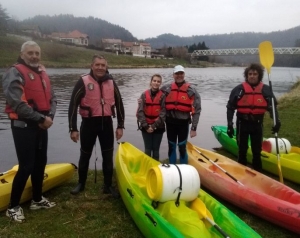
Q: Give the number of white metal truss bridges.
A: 1